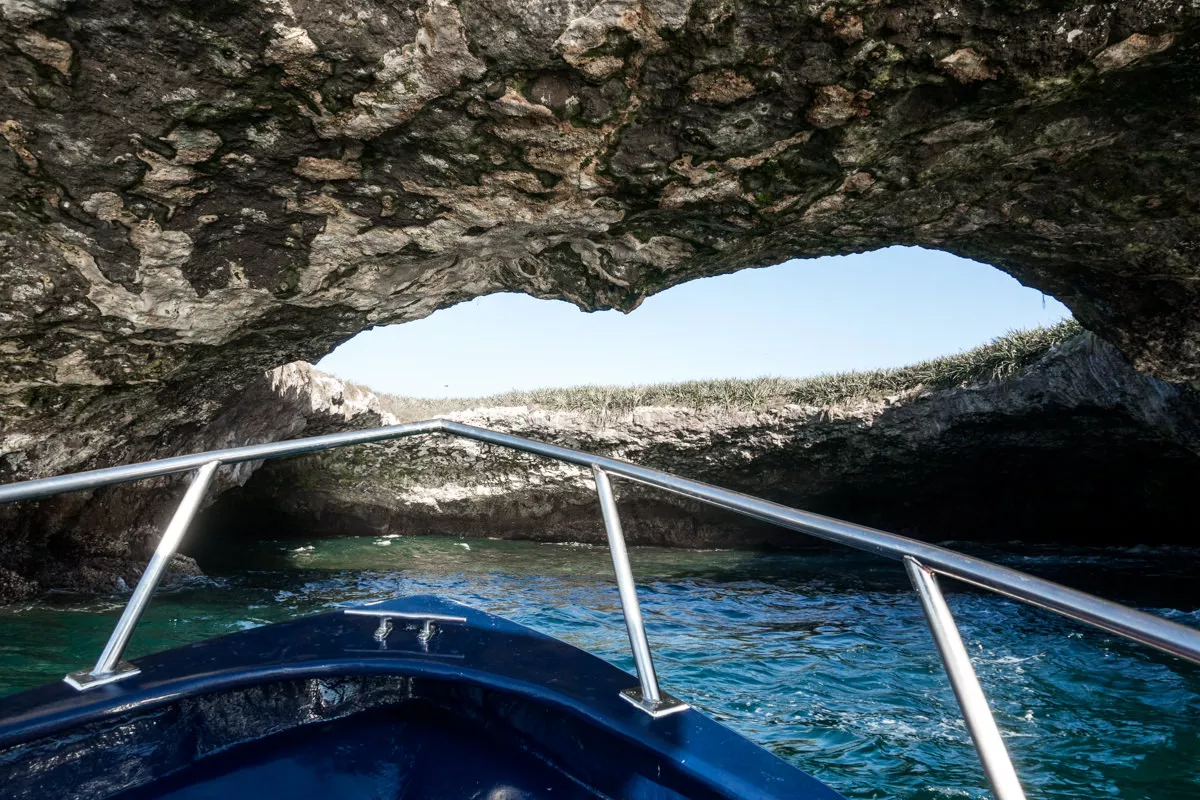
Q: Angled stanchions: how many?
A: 3